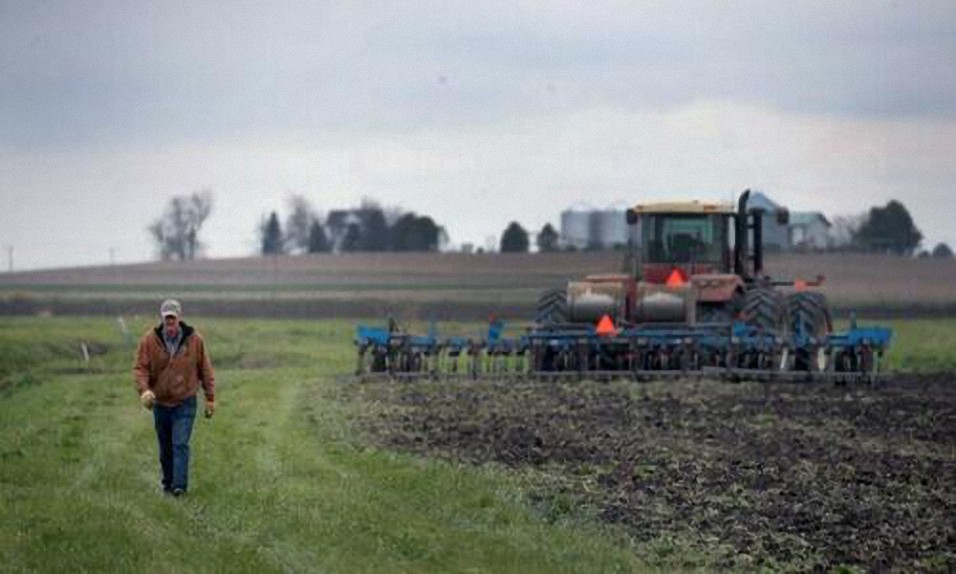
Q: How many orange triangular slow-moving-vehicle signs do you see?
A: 2